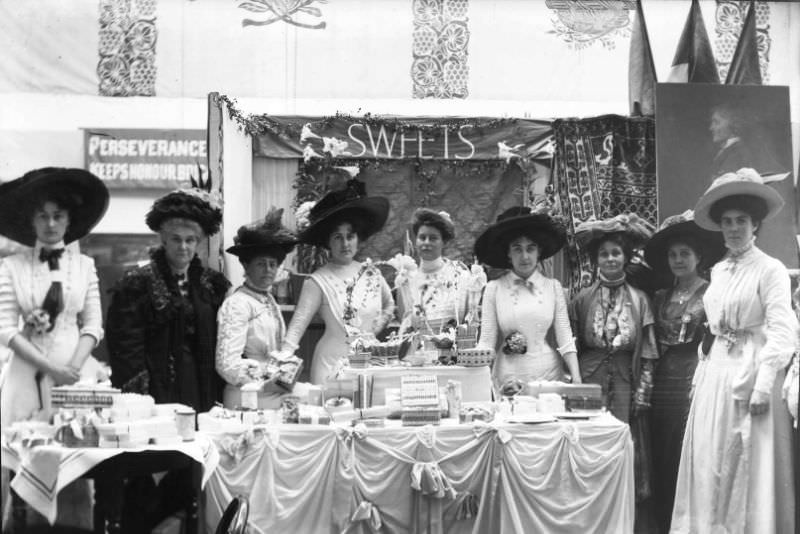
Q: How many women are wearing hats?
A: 8